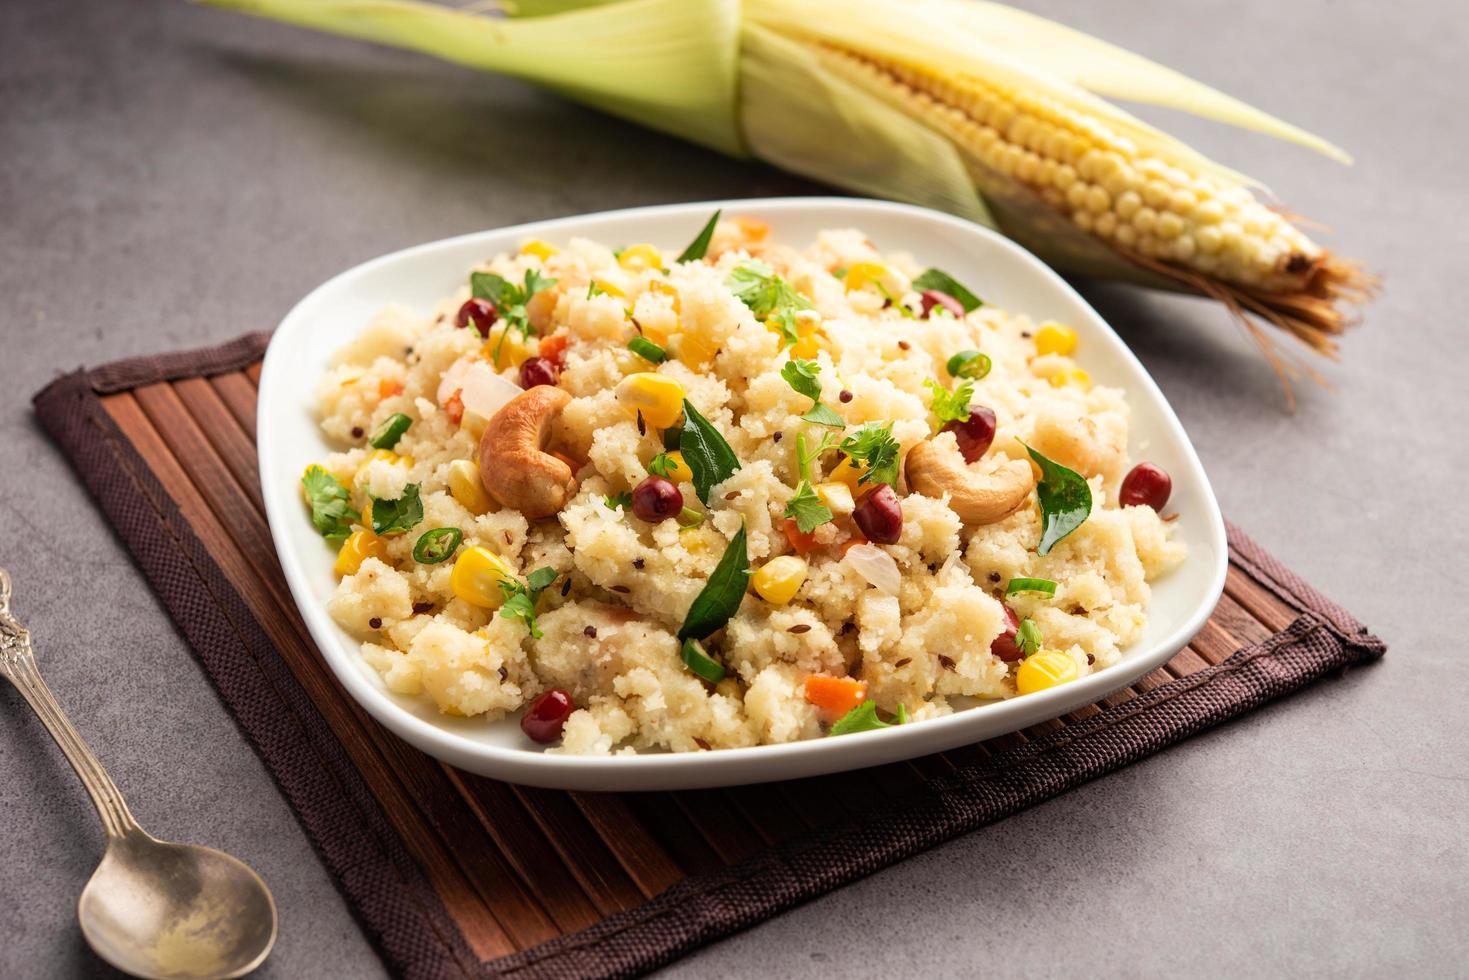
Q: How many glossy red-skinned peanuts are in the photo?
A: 9